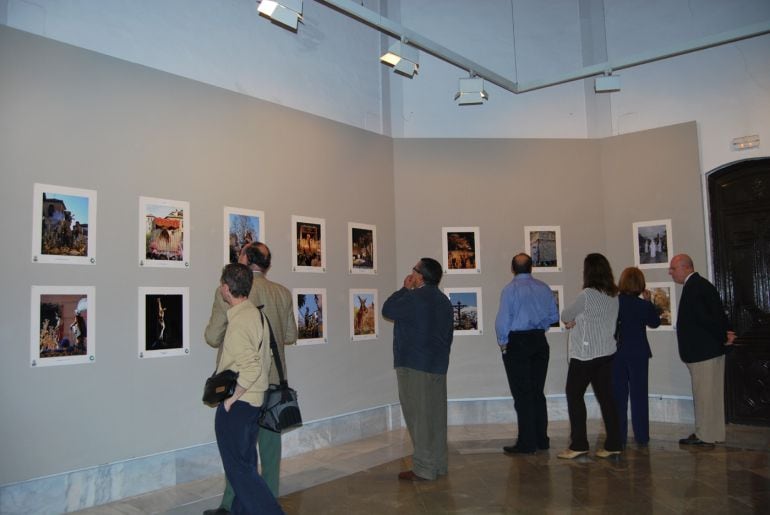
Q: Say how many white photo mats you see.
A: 15